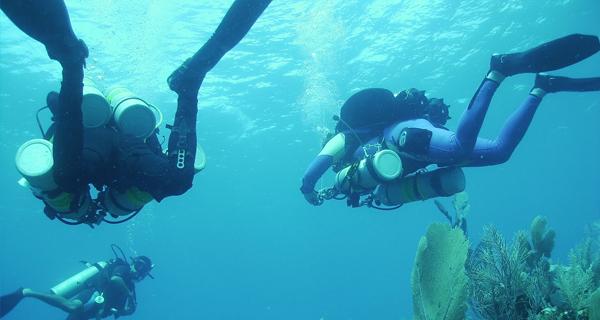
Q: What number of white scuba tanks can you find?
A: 7